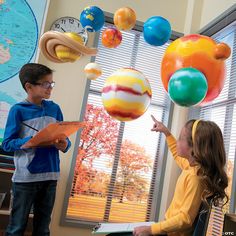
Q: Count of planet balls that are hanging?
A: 10